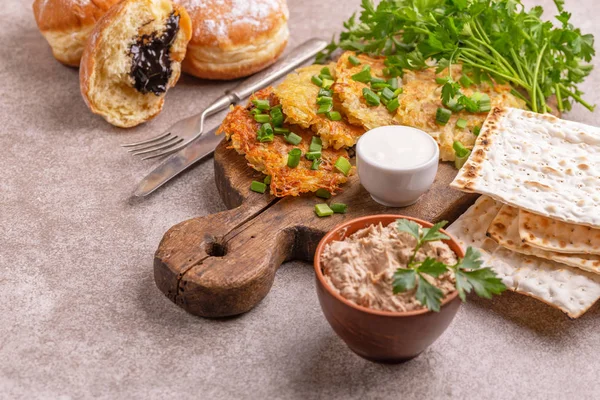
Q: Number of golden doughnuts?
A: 3